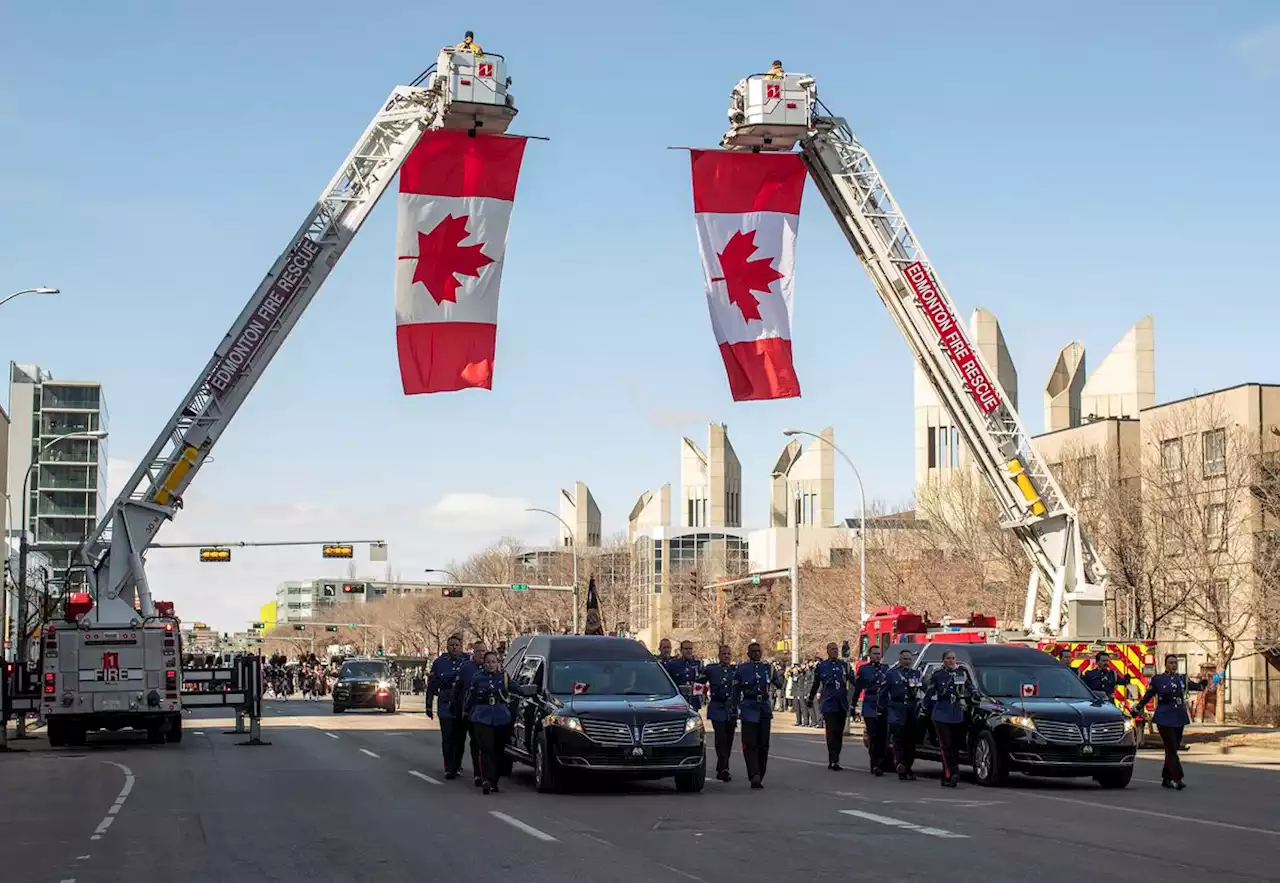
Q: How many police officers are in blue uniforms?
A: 14